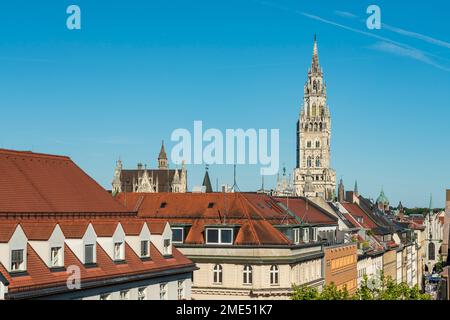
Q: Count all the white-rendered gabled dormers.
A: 6